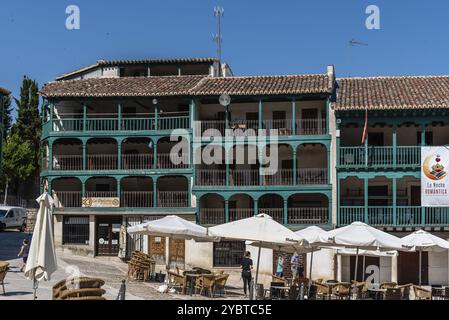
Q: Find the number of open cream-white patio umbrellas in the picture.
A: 5